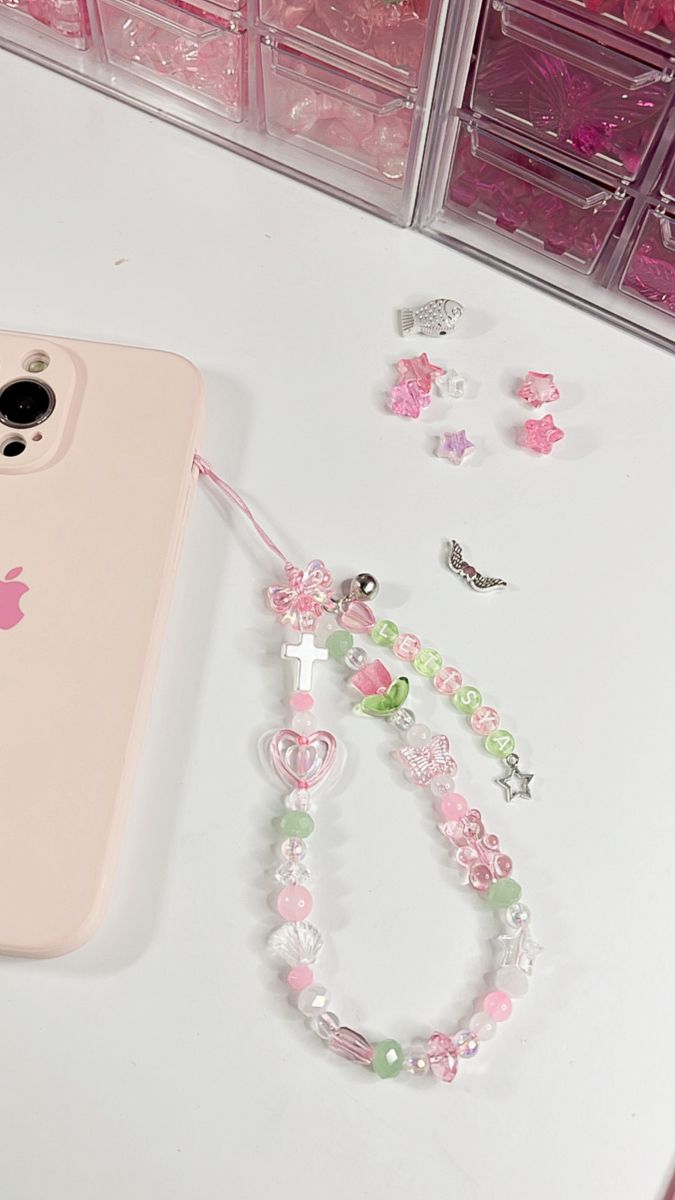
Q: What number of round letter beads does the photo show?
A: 7